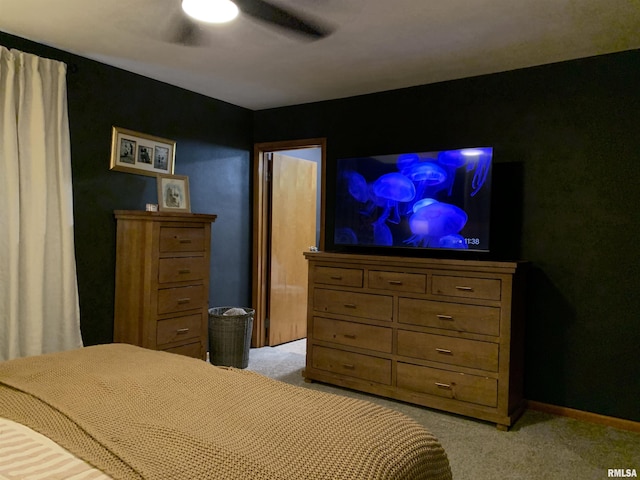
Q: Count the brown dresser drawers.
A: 14